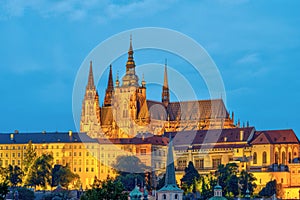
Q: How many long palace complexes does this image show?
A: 1